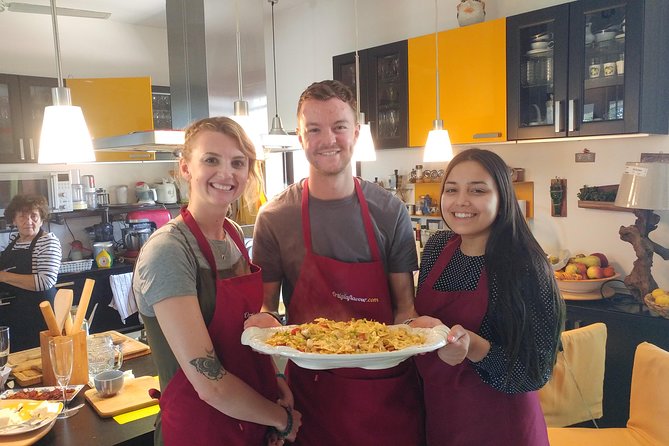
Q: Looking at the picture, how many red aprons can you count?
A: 3